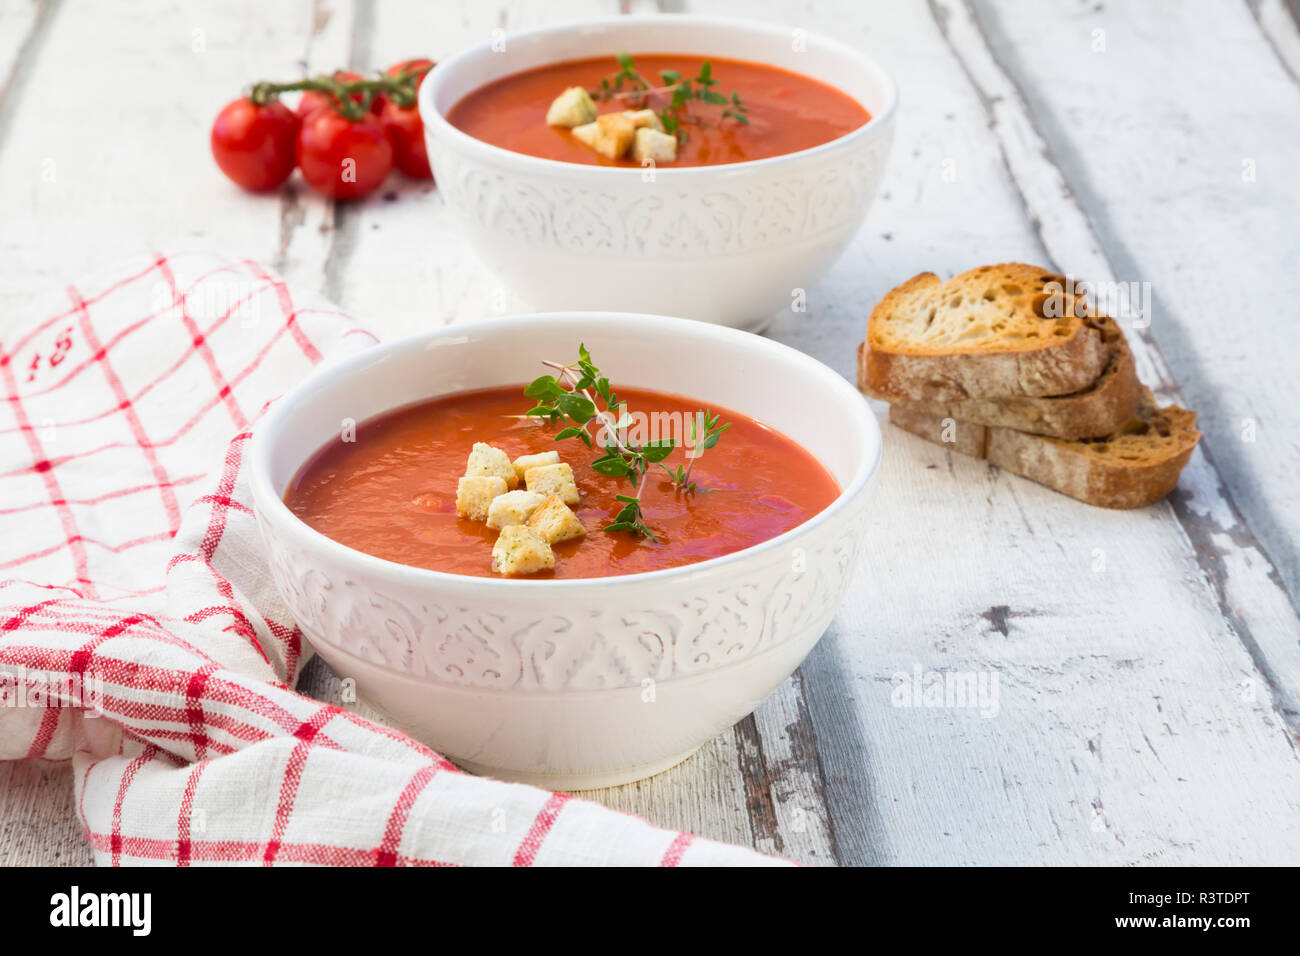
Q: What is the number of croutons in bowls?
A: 12